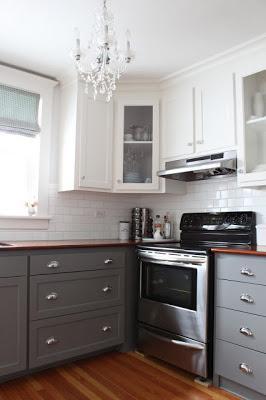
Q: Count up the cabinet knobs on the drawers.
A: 10